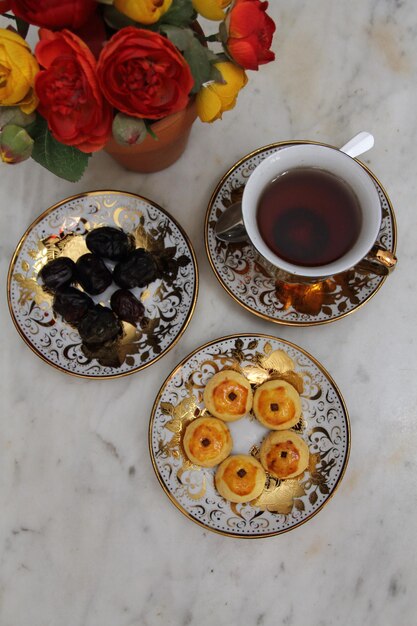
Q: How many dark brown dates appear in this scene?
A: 7